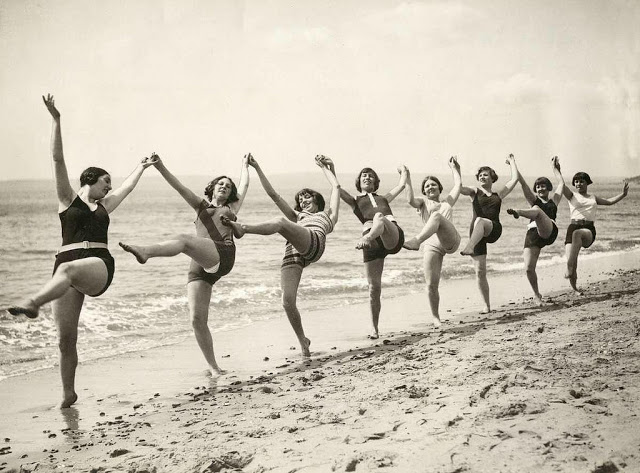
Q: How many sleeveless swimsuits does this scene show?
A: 8